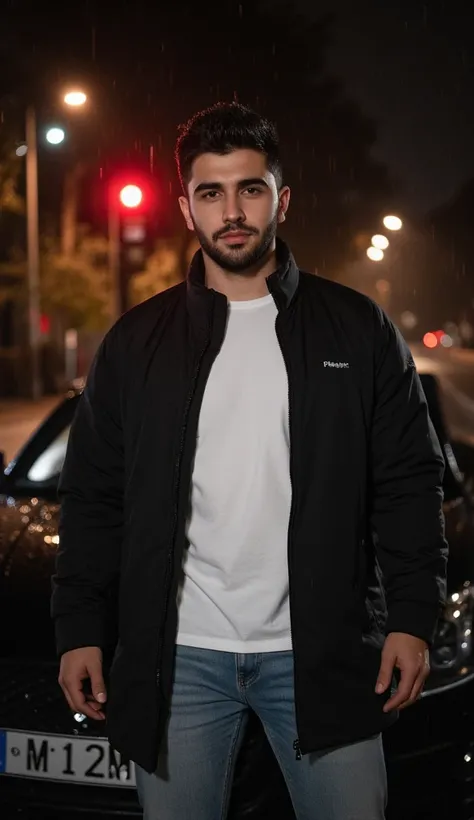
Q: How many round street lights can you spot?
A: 5